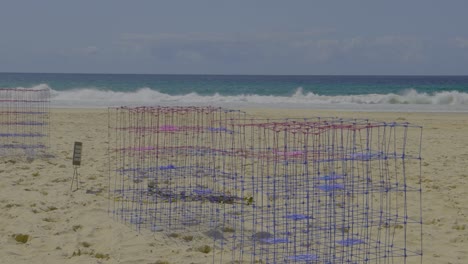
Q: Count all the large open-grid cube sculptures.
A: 3